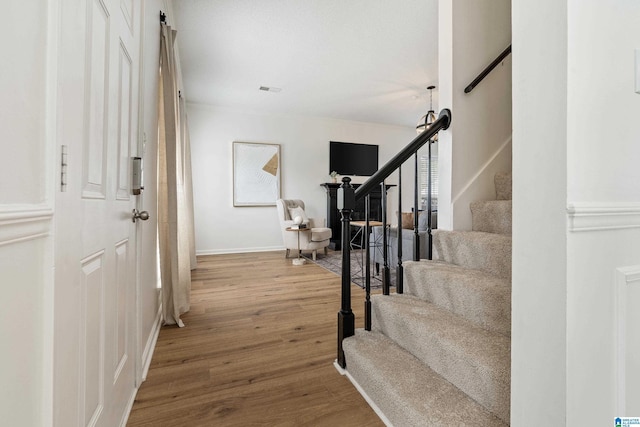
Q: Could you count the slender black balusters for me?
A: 5